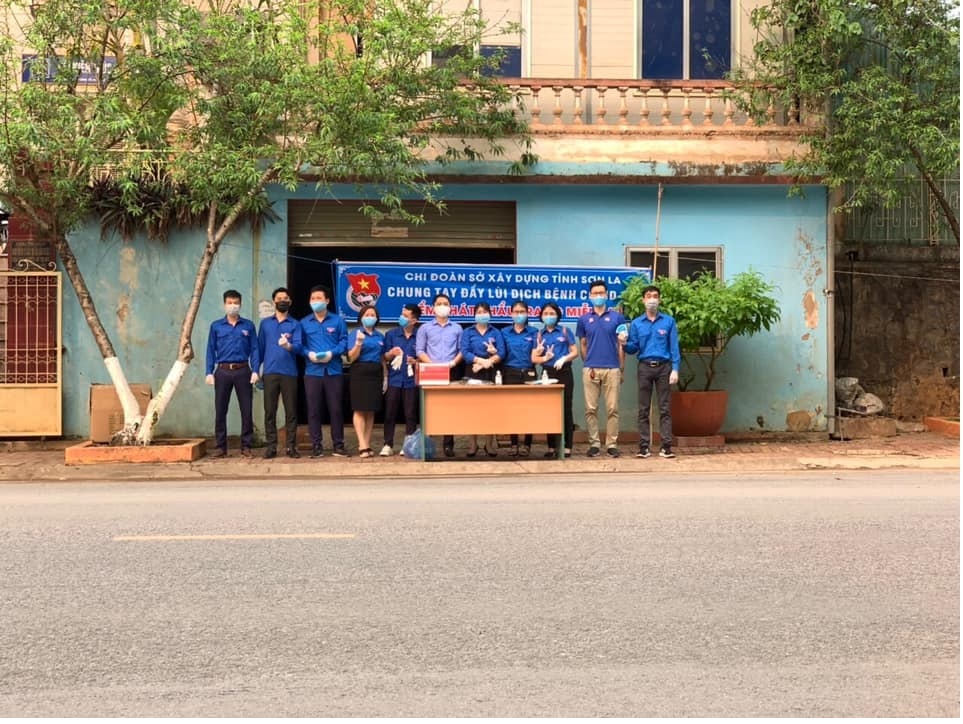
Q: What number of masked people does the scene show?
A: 11